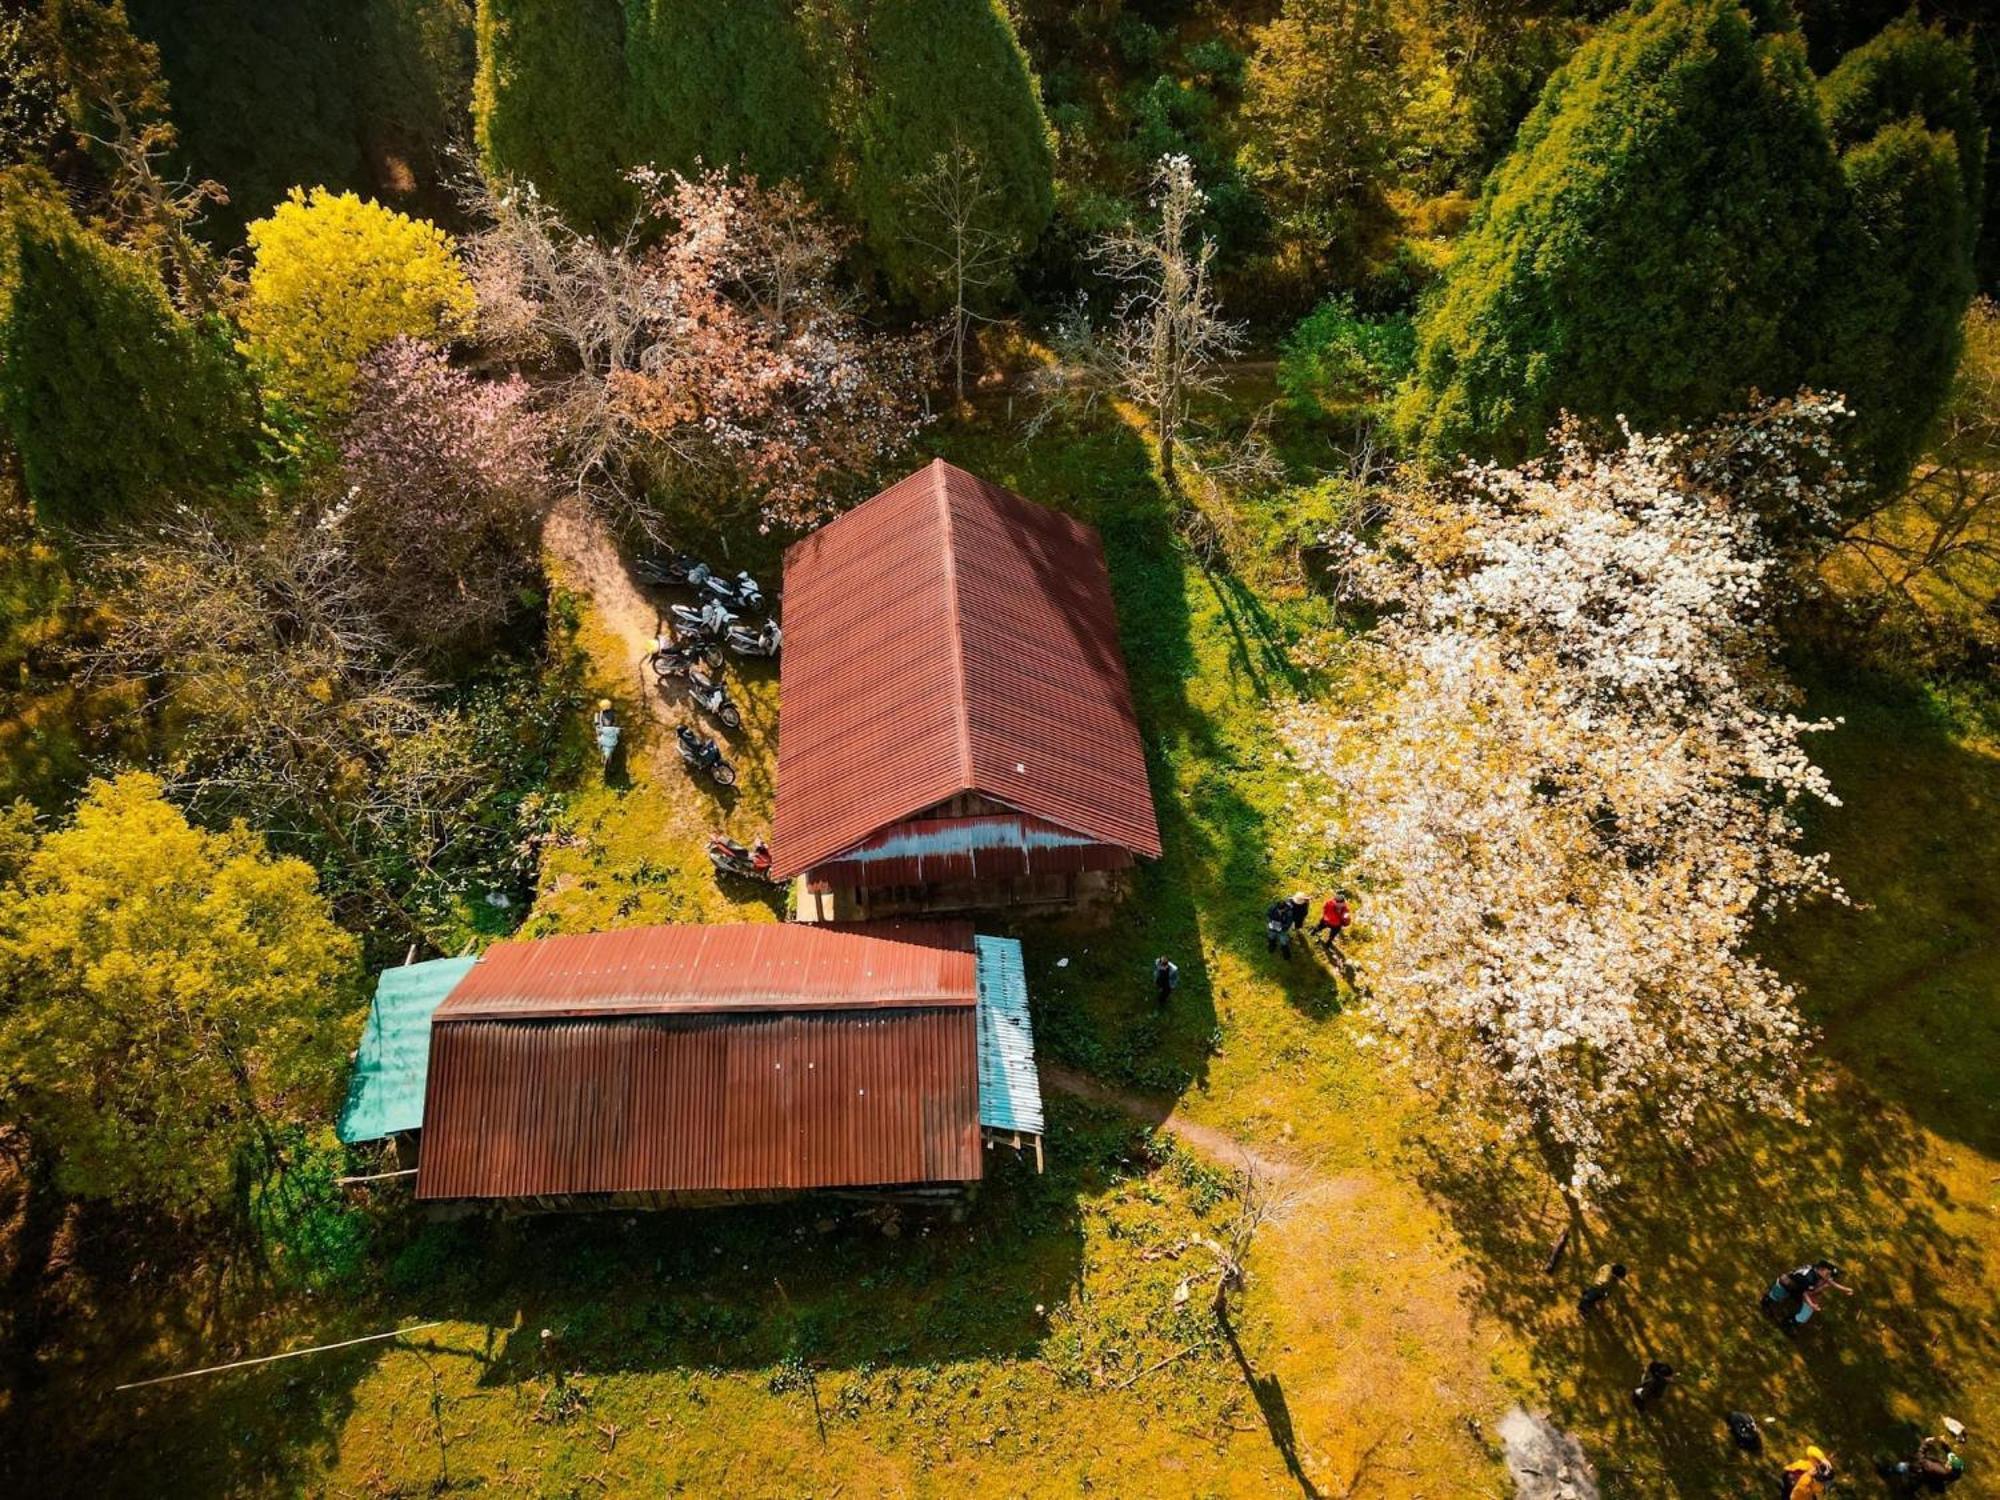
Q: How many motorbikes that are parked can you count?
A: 9